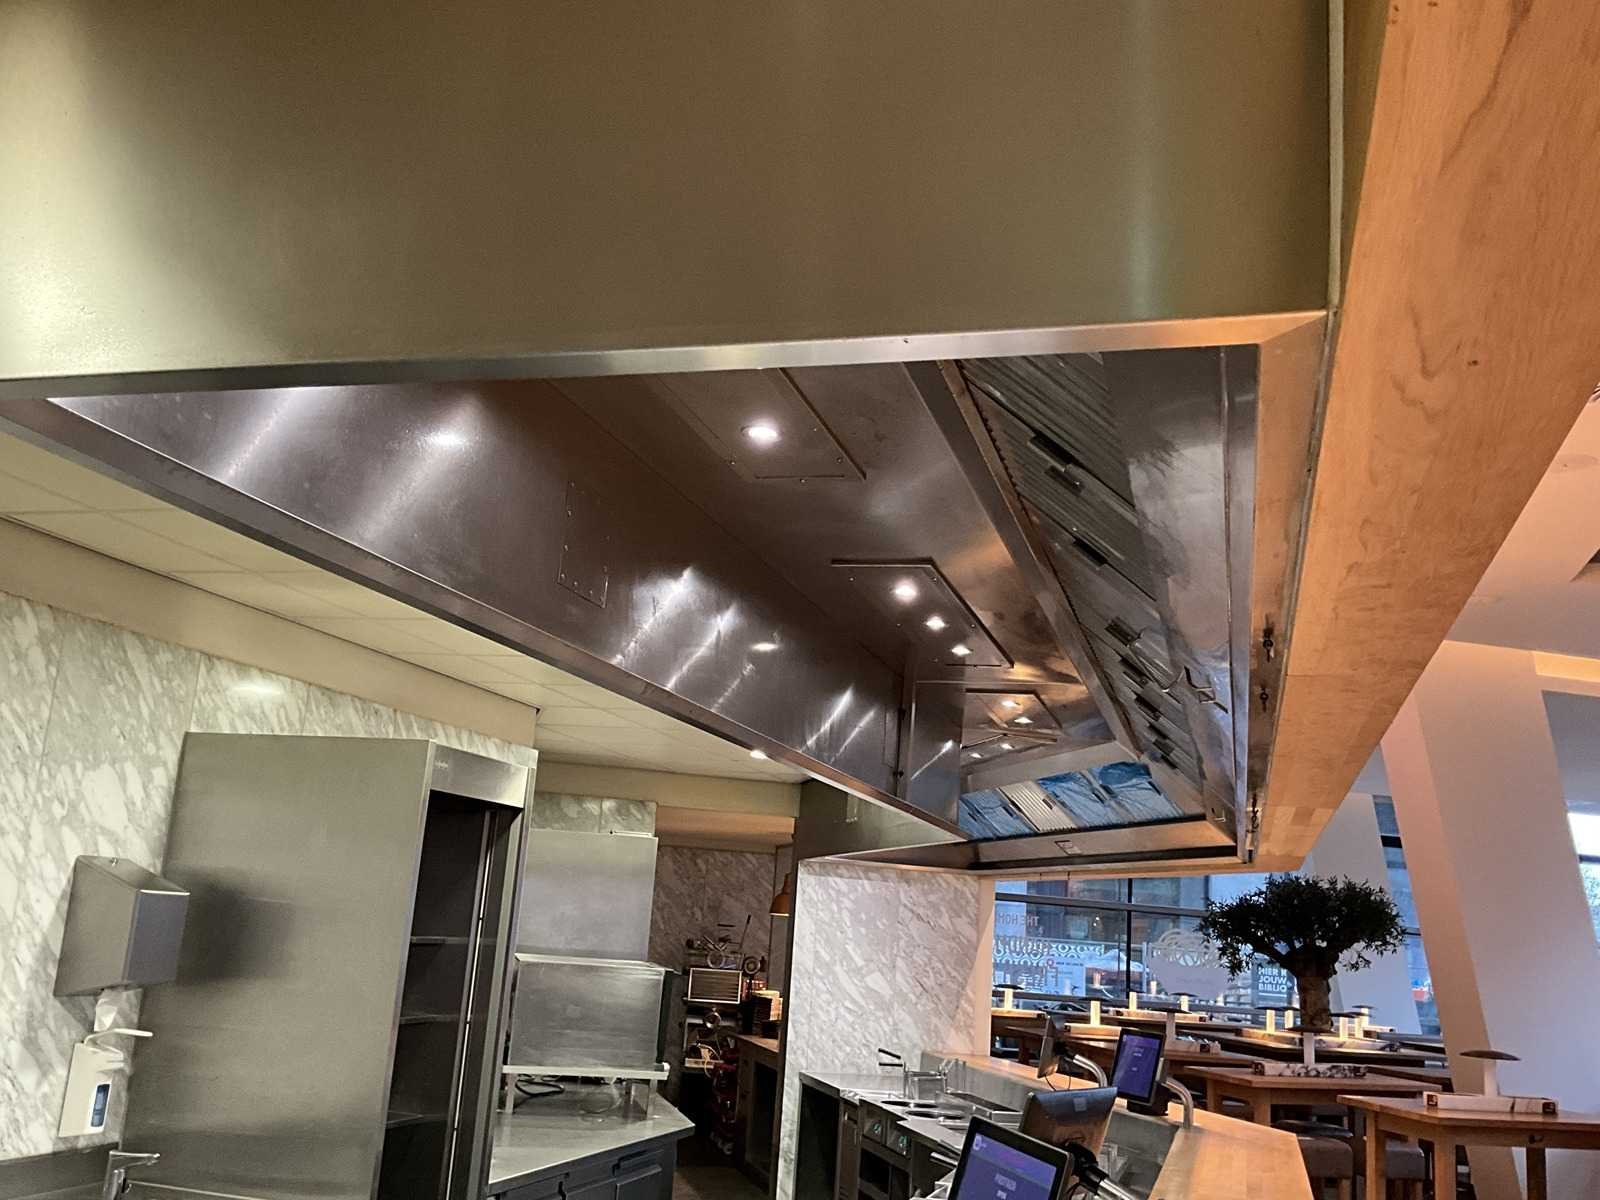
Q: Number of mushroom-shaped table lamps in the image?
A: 12